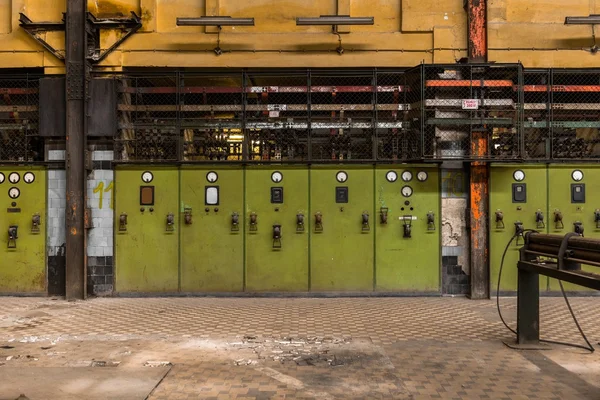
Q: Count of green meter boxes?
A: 8